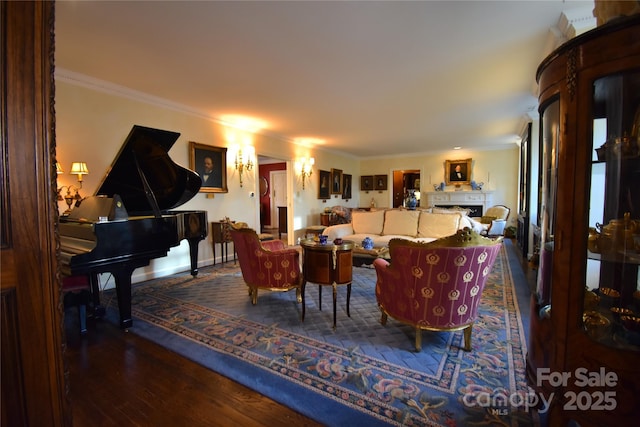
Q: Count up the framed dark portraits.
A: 7